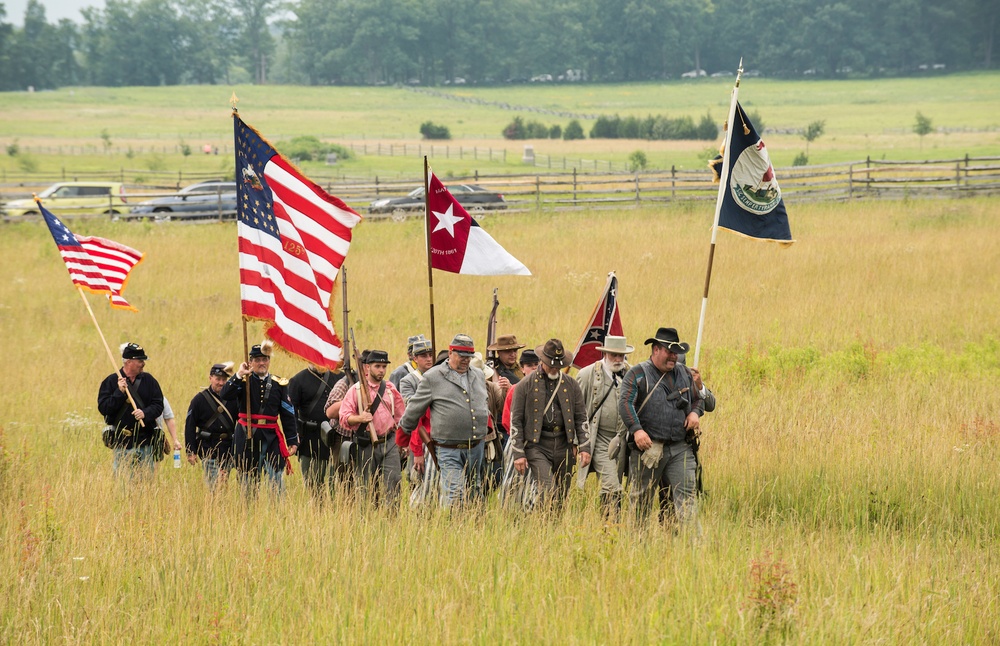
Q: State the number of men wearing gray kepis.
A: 3